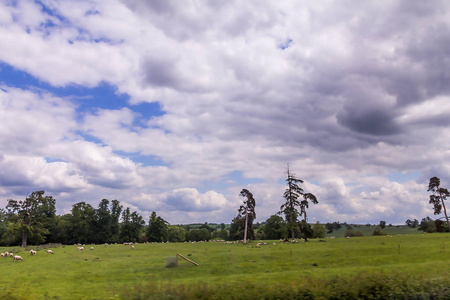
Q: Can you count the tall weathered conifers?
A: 4